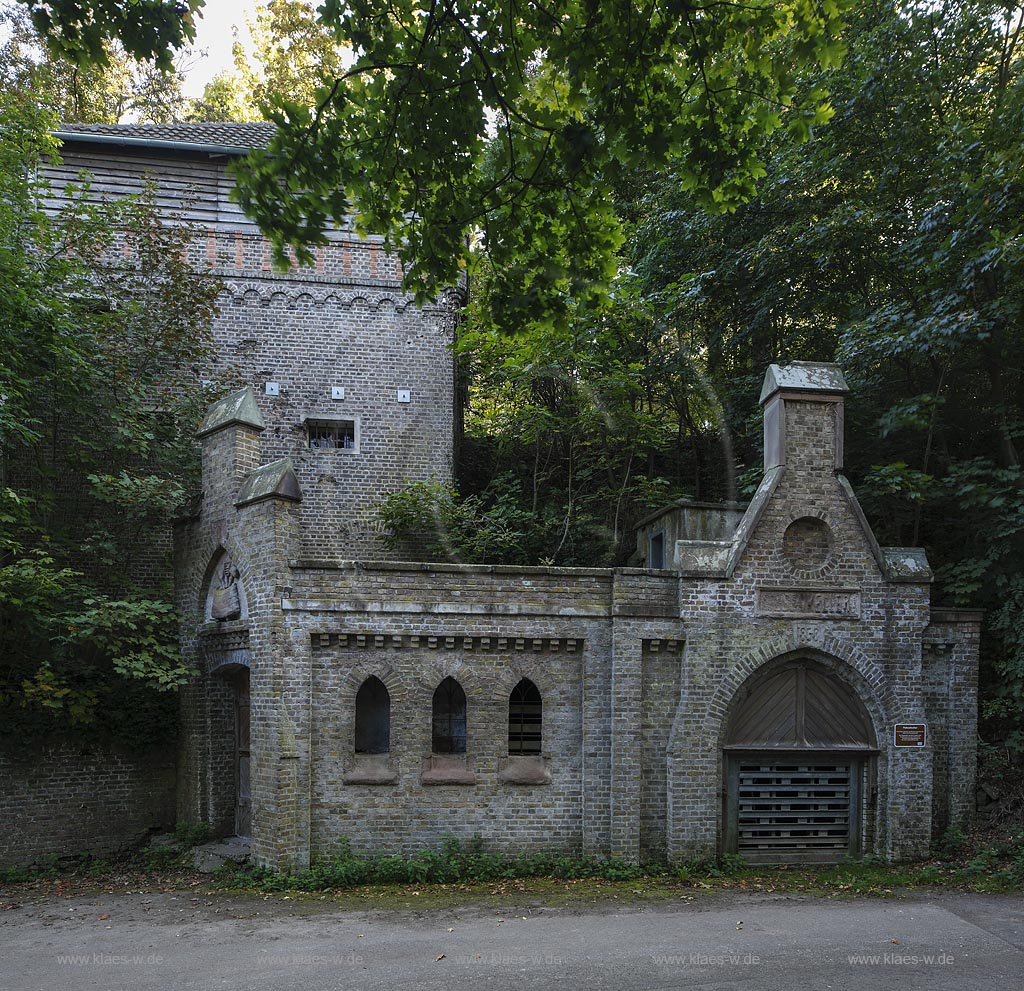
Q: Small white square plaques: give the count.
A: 3